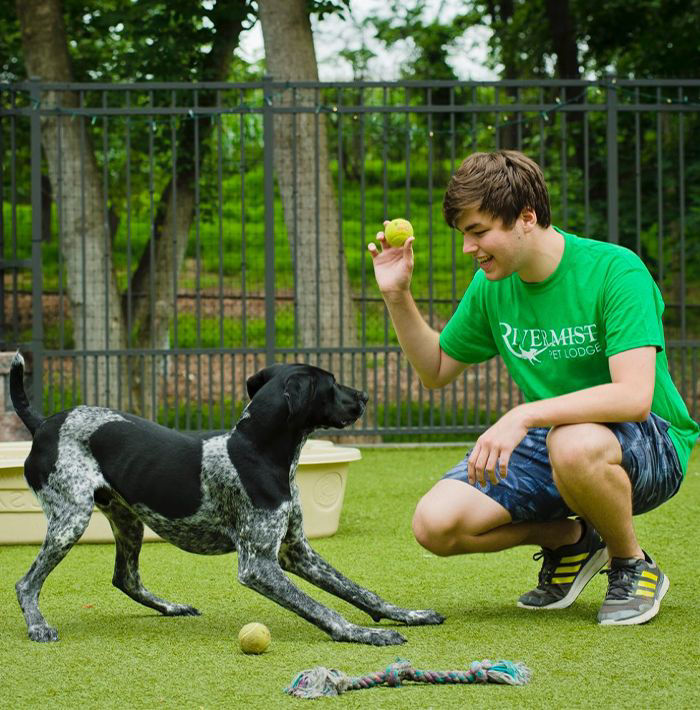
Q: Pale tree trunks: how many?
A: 3